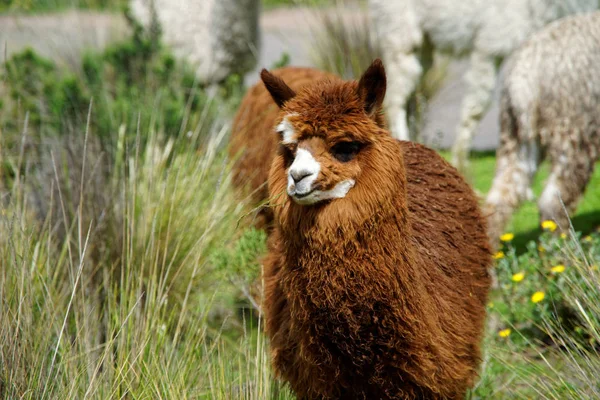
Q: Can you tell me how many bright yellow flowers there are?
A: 7